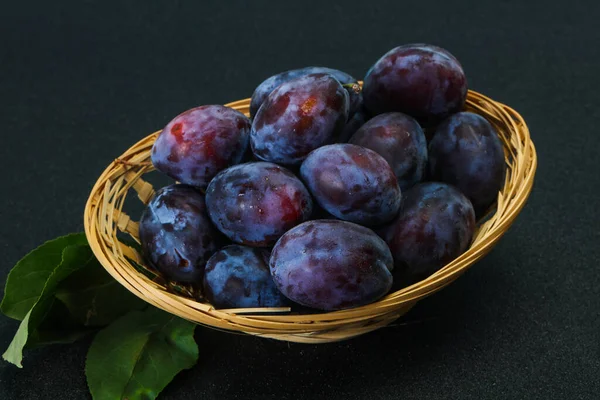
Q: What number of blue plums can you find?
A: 12